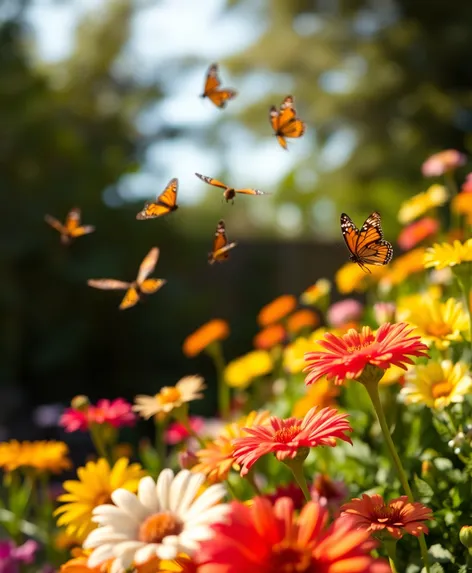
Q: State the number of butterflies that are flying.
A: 8